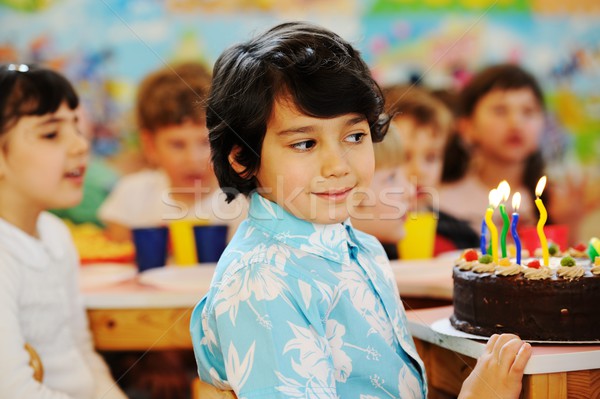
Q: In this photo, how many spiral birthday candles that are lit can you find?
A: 4